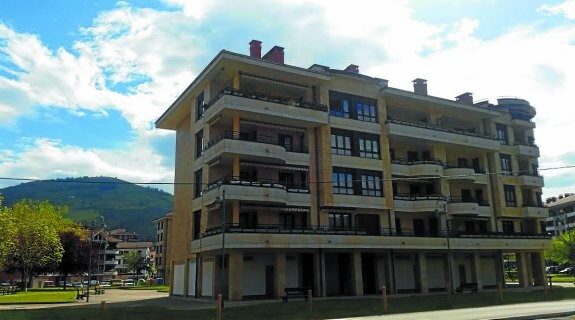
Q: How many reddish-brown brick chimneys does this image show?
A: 5